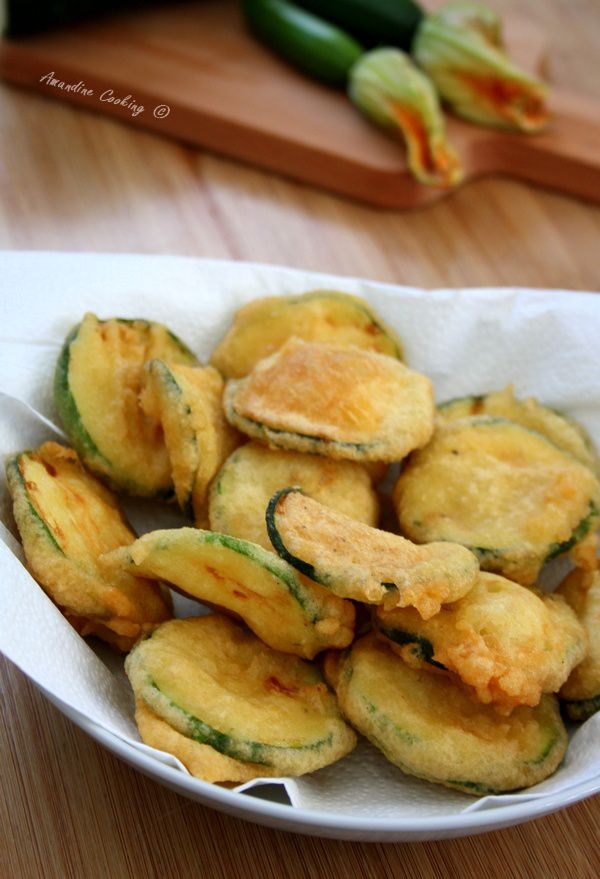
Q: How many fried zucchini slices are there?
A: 14